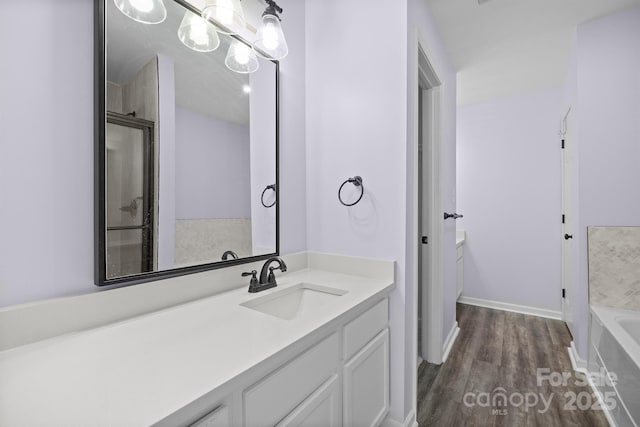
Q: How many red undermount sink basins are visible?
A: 0